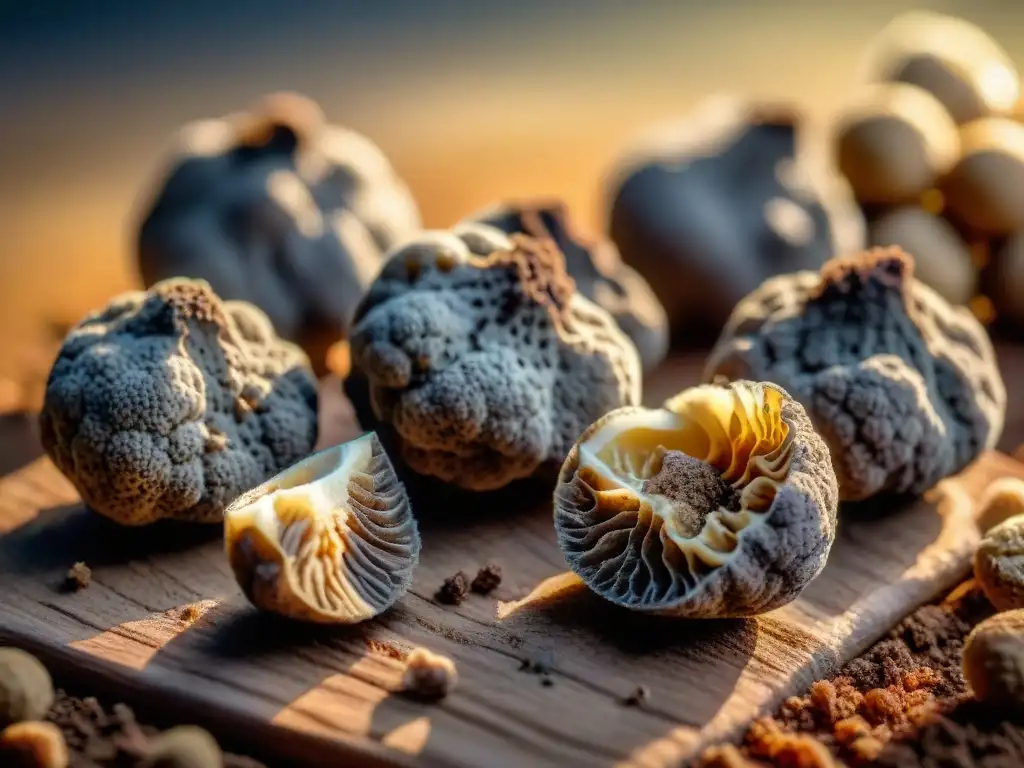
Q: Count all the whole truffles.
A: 6